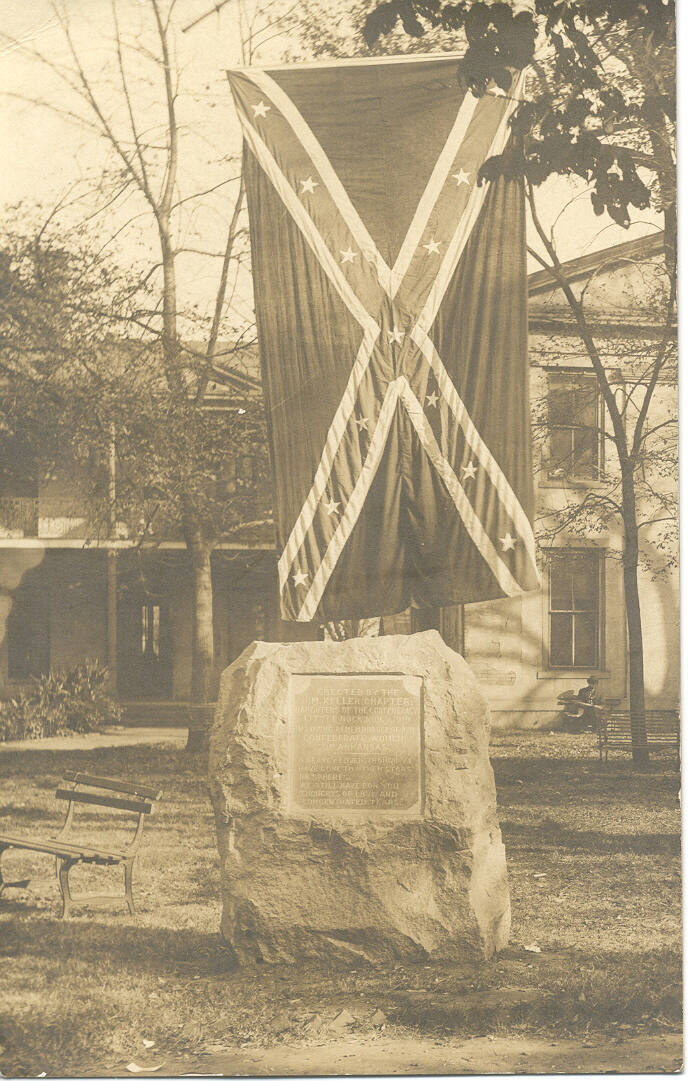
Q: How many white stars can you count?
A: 12